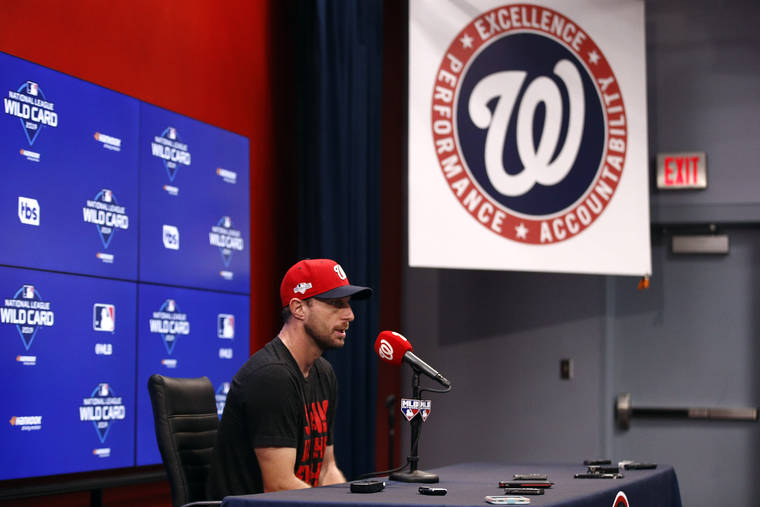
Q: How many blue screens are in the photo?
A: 4